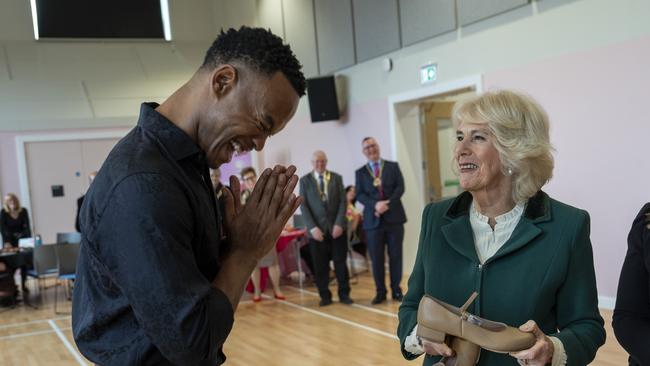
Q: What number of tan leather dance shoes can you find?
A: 2